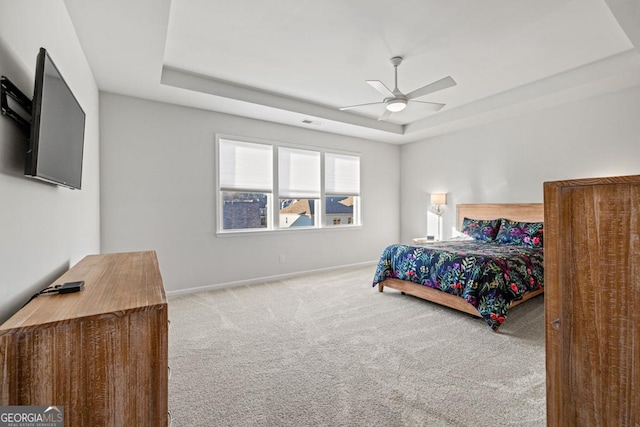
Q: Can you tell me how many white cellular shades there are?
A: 3